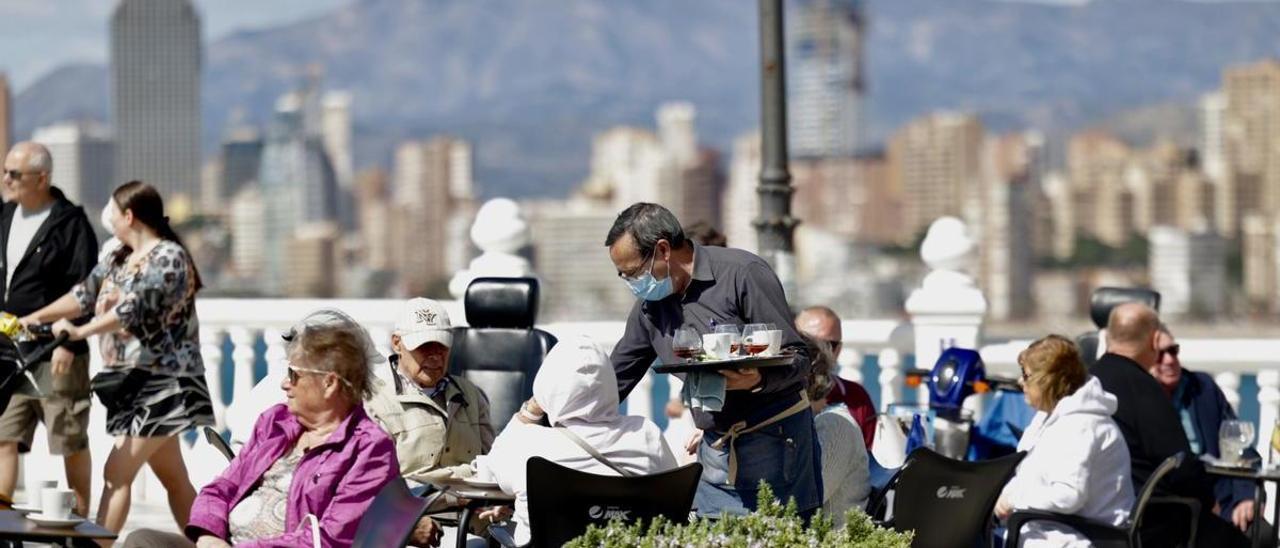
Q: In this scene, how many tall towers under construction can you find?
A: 1